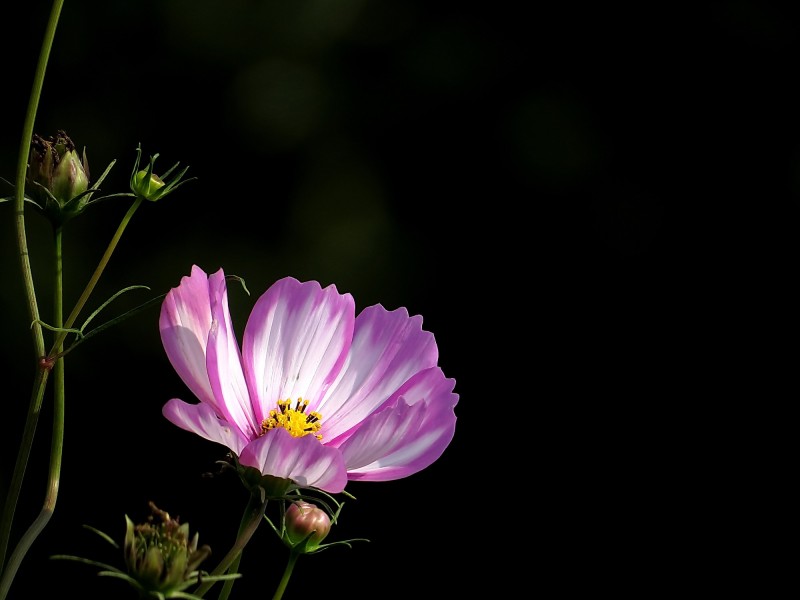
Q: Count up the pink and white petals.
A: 8